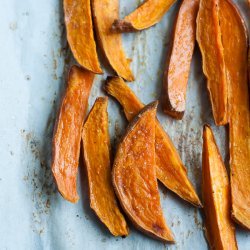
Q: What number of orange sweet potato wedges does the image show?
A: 11